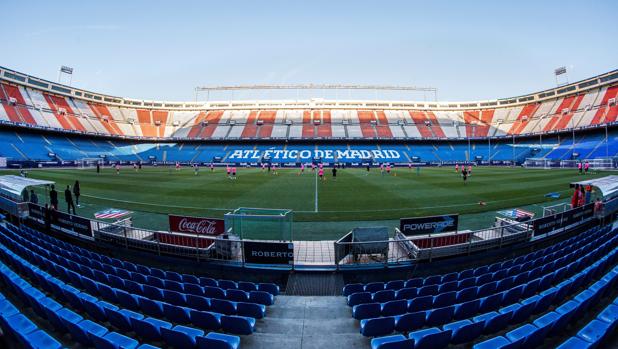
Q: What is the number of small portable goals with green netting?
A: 1